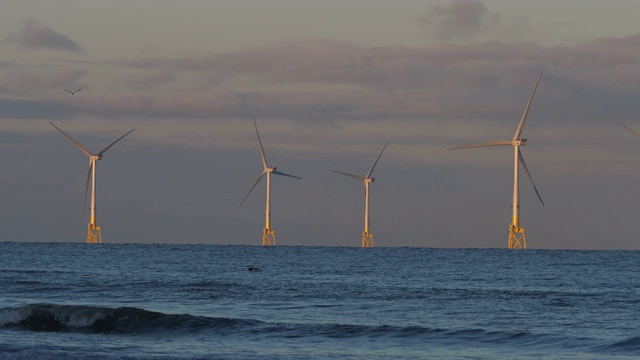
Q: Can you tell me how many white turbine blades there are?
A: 12